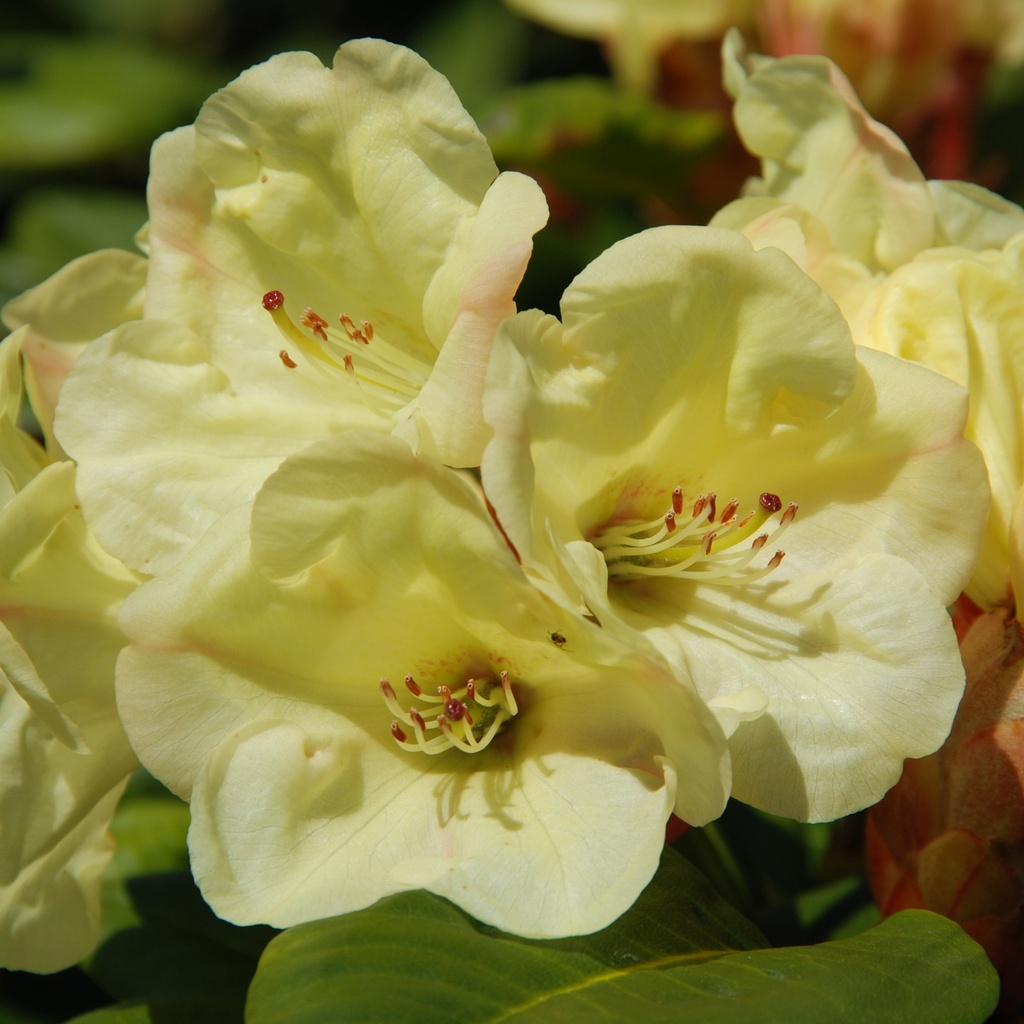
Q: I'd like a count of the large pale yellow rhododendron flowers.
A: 3